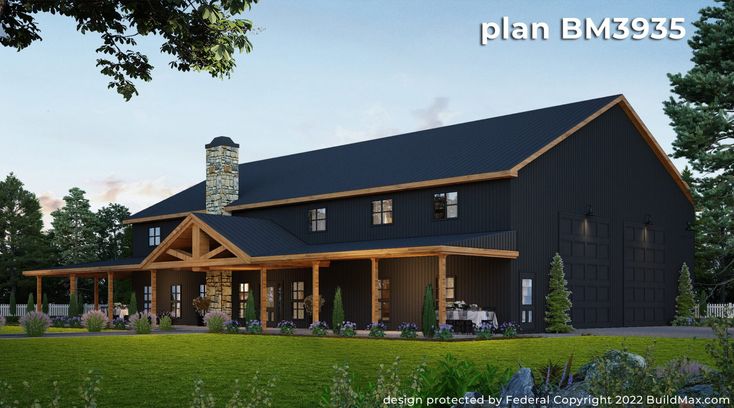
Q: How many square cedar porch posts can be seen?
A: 9